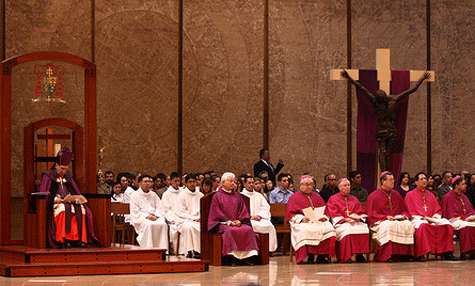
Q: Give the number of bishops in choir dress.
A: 5